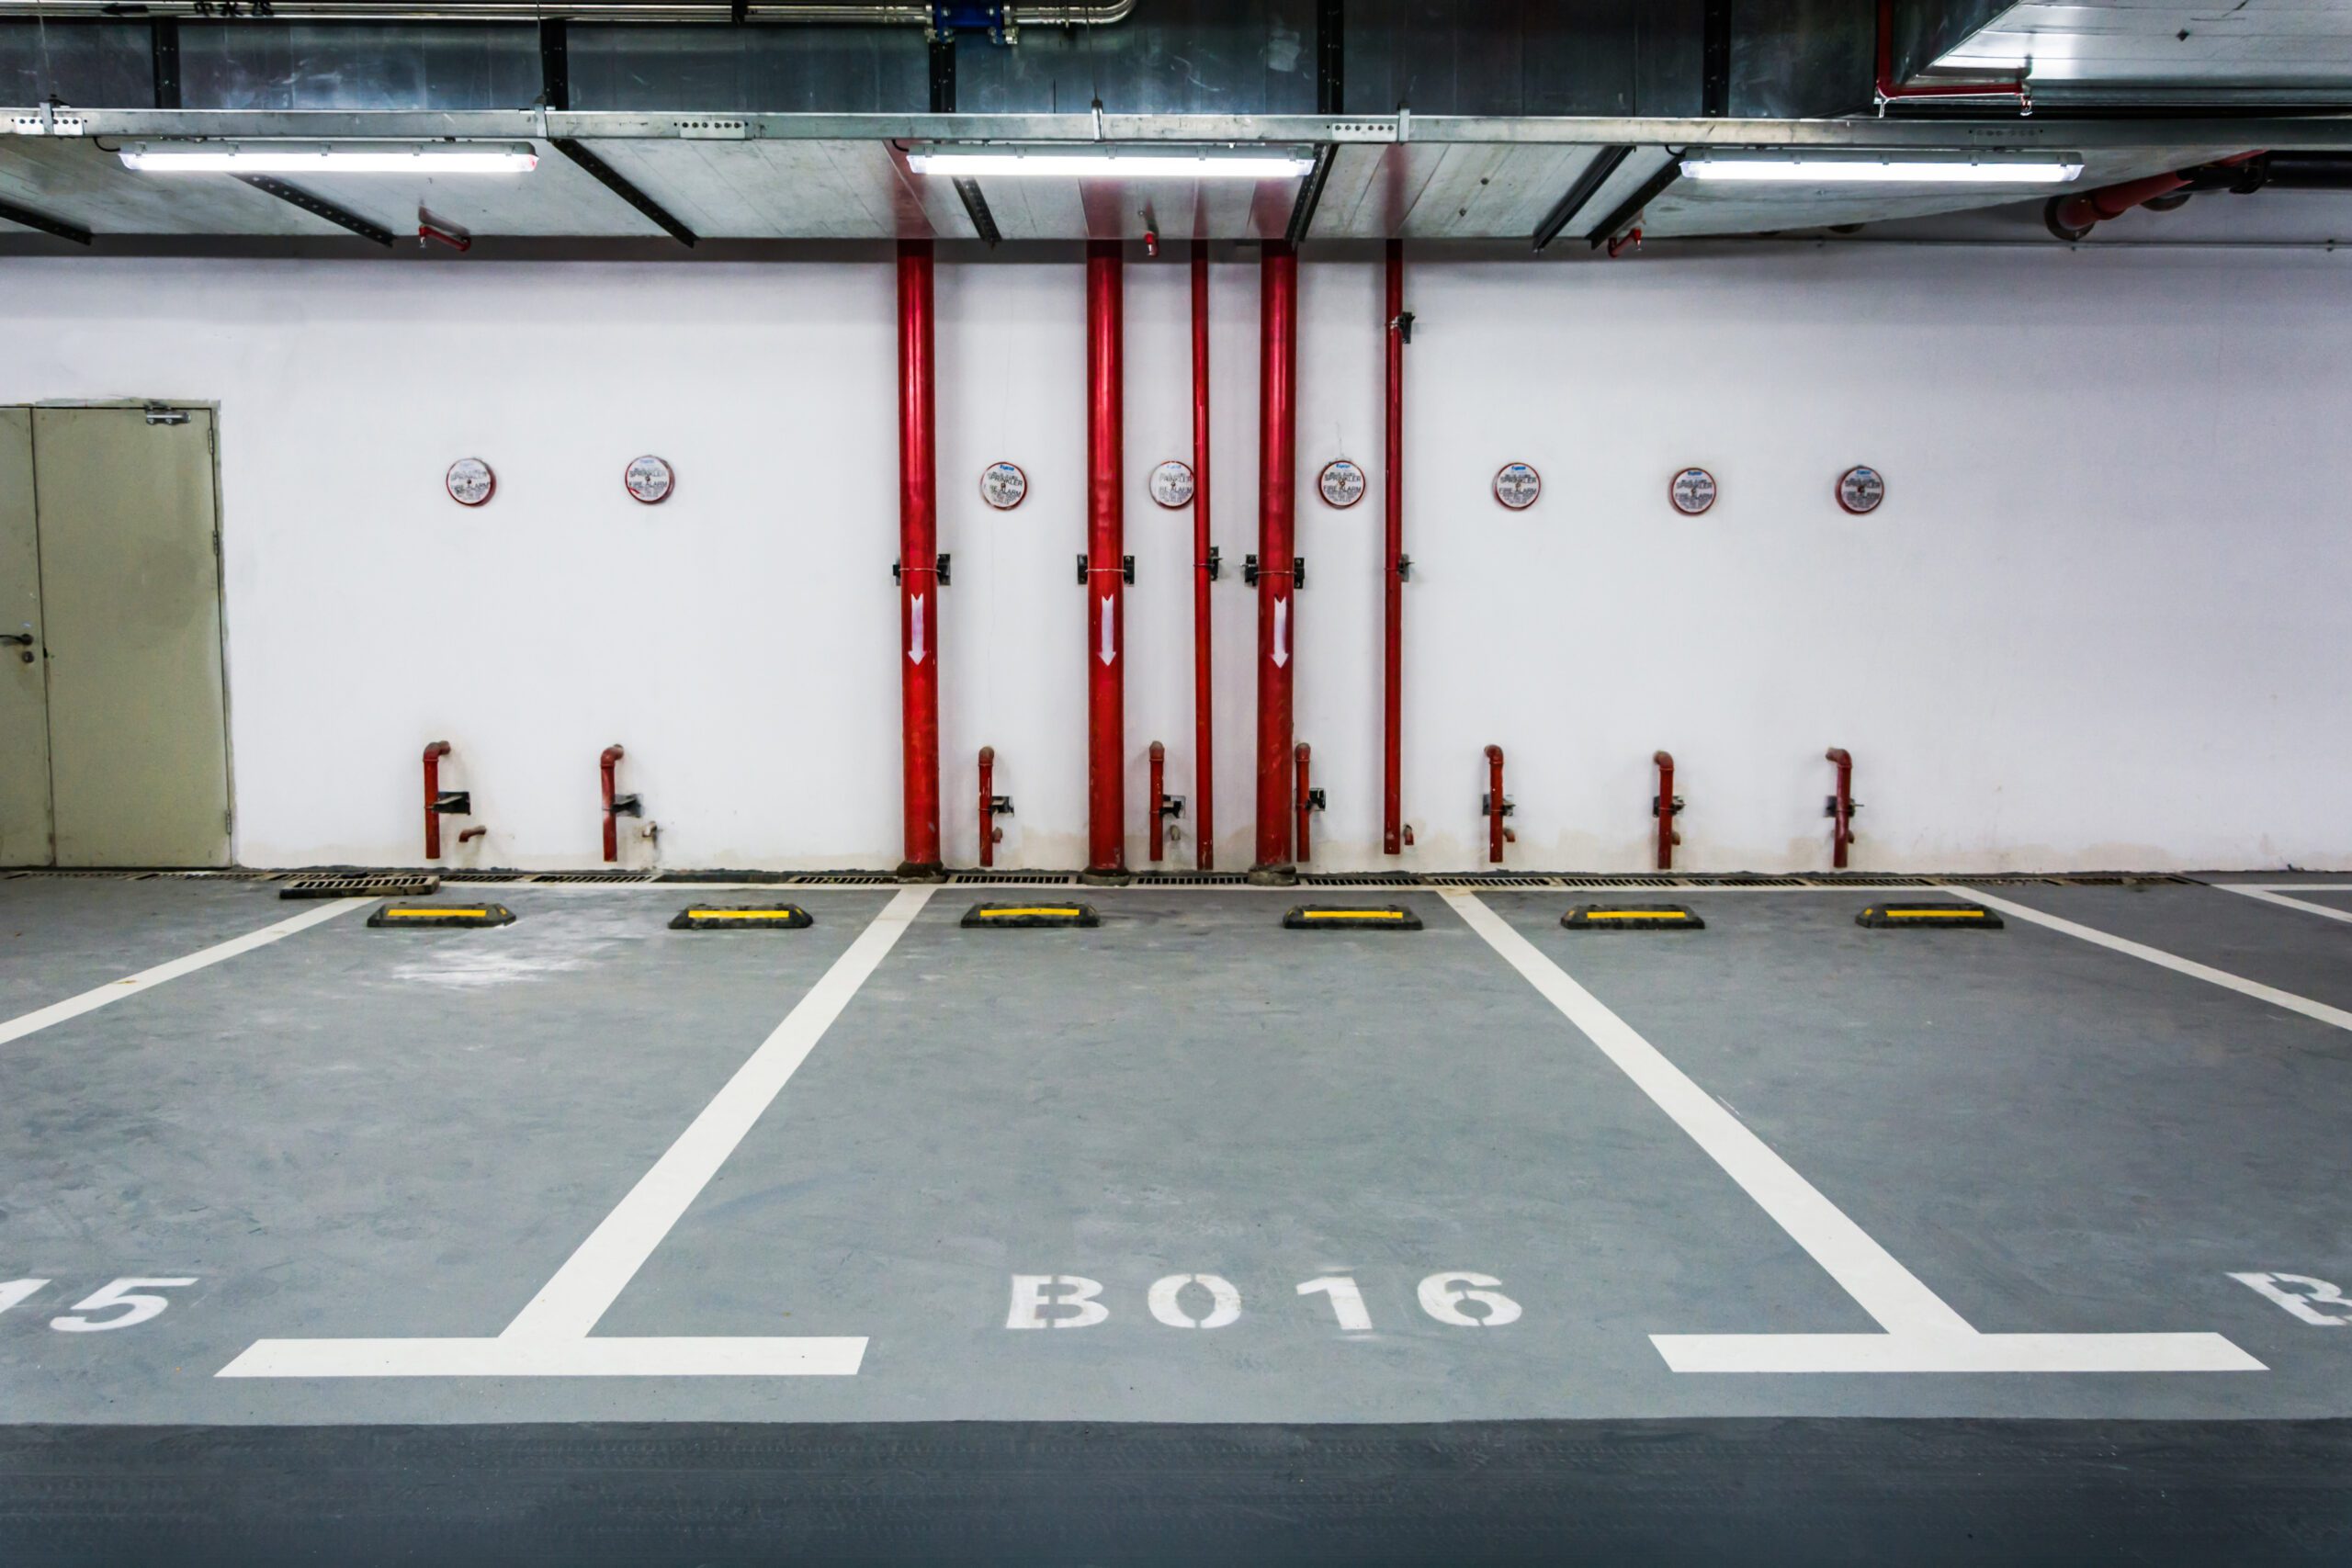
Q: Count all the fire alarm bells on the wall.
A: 8